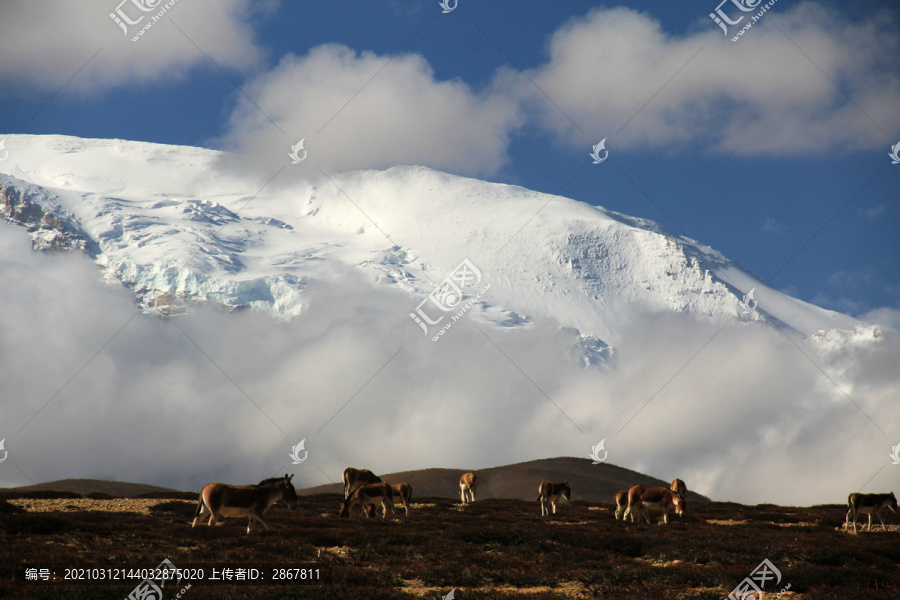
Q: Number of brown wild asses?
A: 10